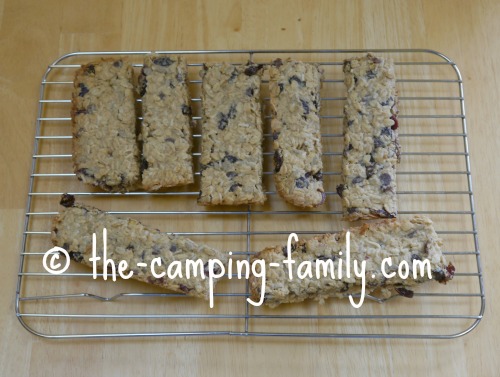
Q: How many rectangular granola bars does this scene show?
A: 7